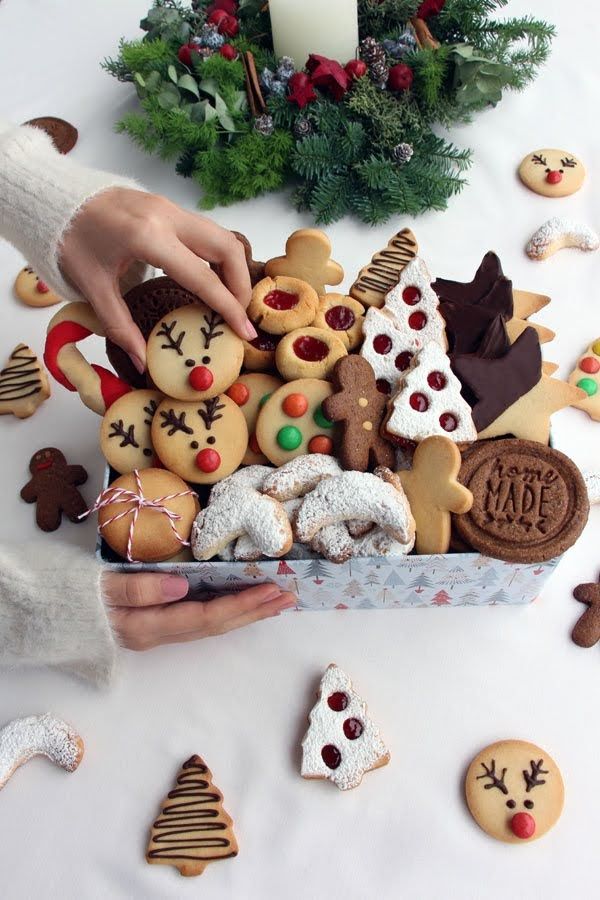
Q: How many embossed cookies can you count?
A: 2